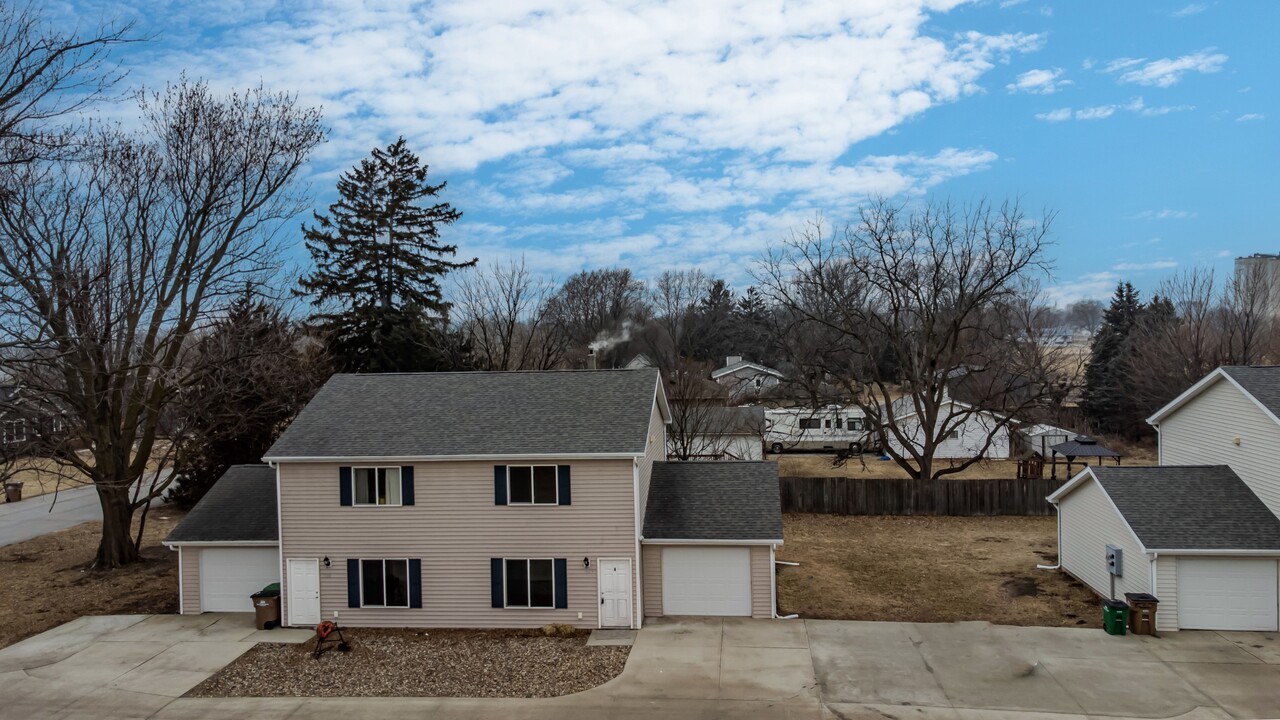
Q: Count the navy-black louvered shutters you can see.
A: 8